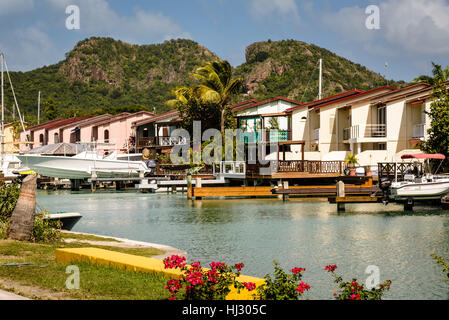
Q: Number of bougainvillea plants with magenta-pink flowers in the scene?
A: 3